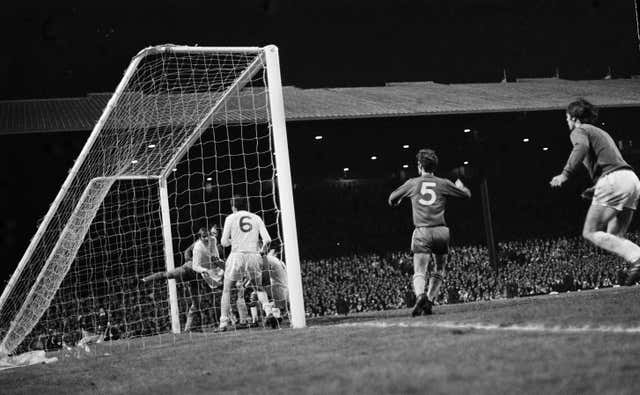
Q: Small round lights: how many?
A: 13